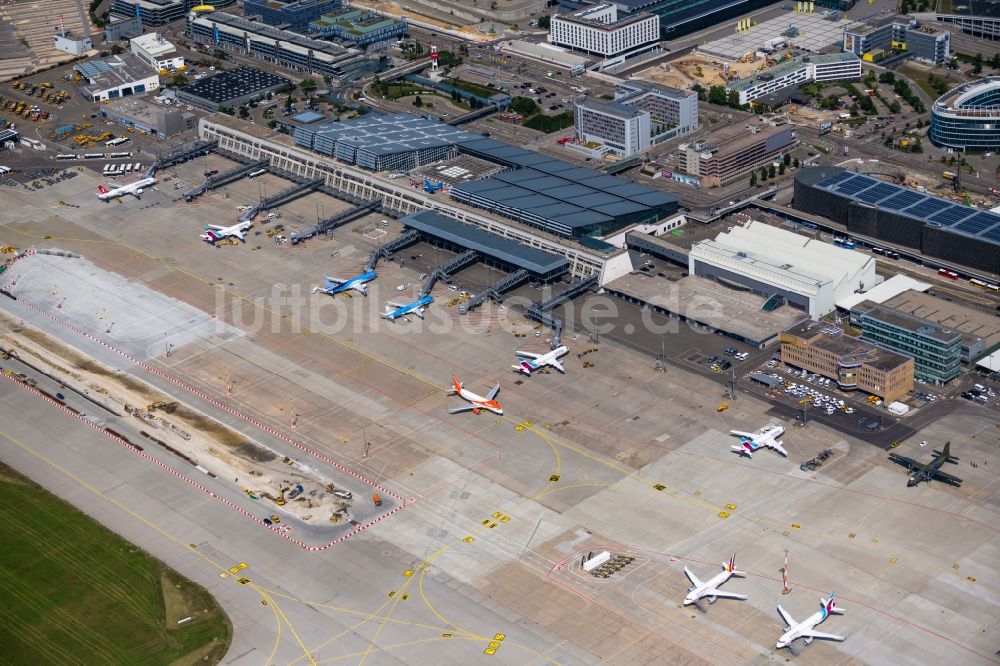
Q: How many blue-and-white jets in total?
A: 2